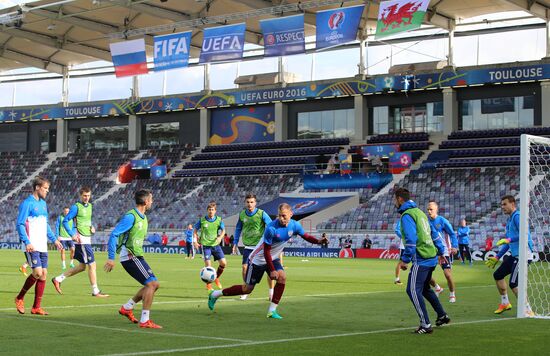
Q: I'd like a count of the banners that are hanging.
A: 6